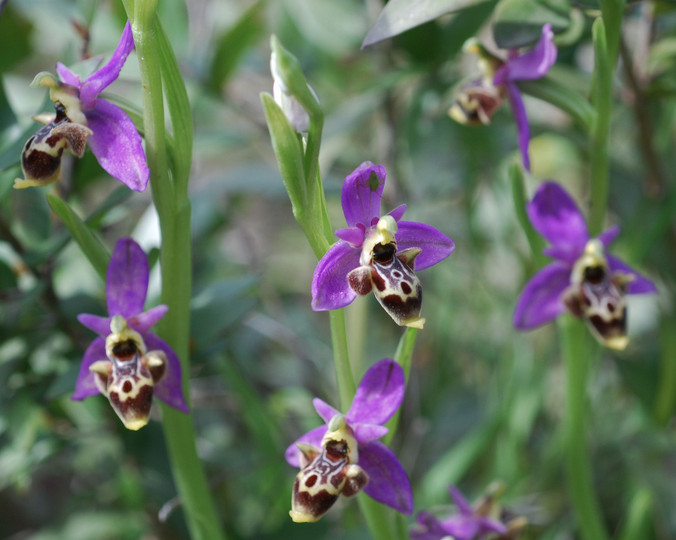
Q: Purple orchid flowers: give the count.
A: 7